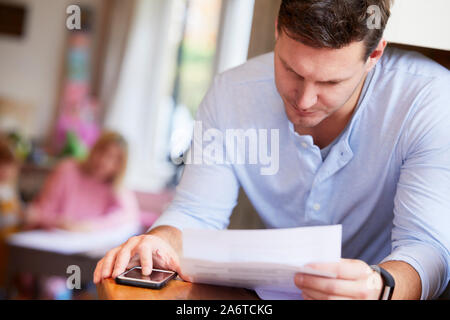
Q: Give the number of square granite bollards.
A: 0